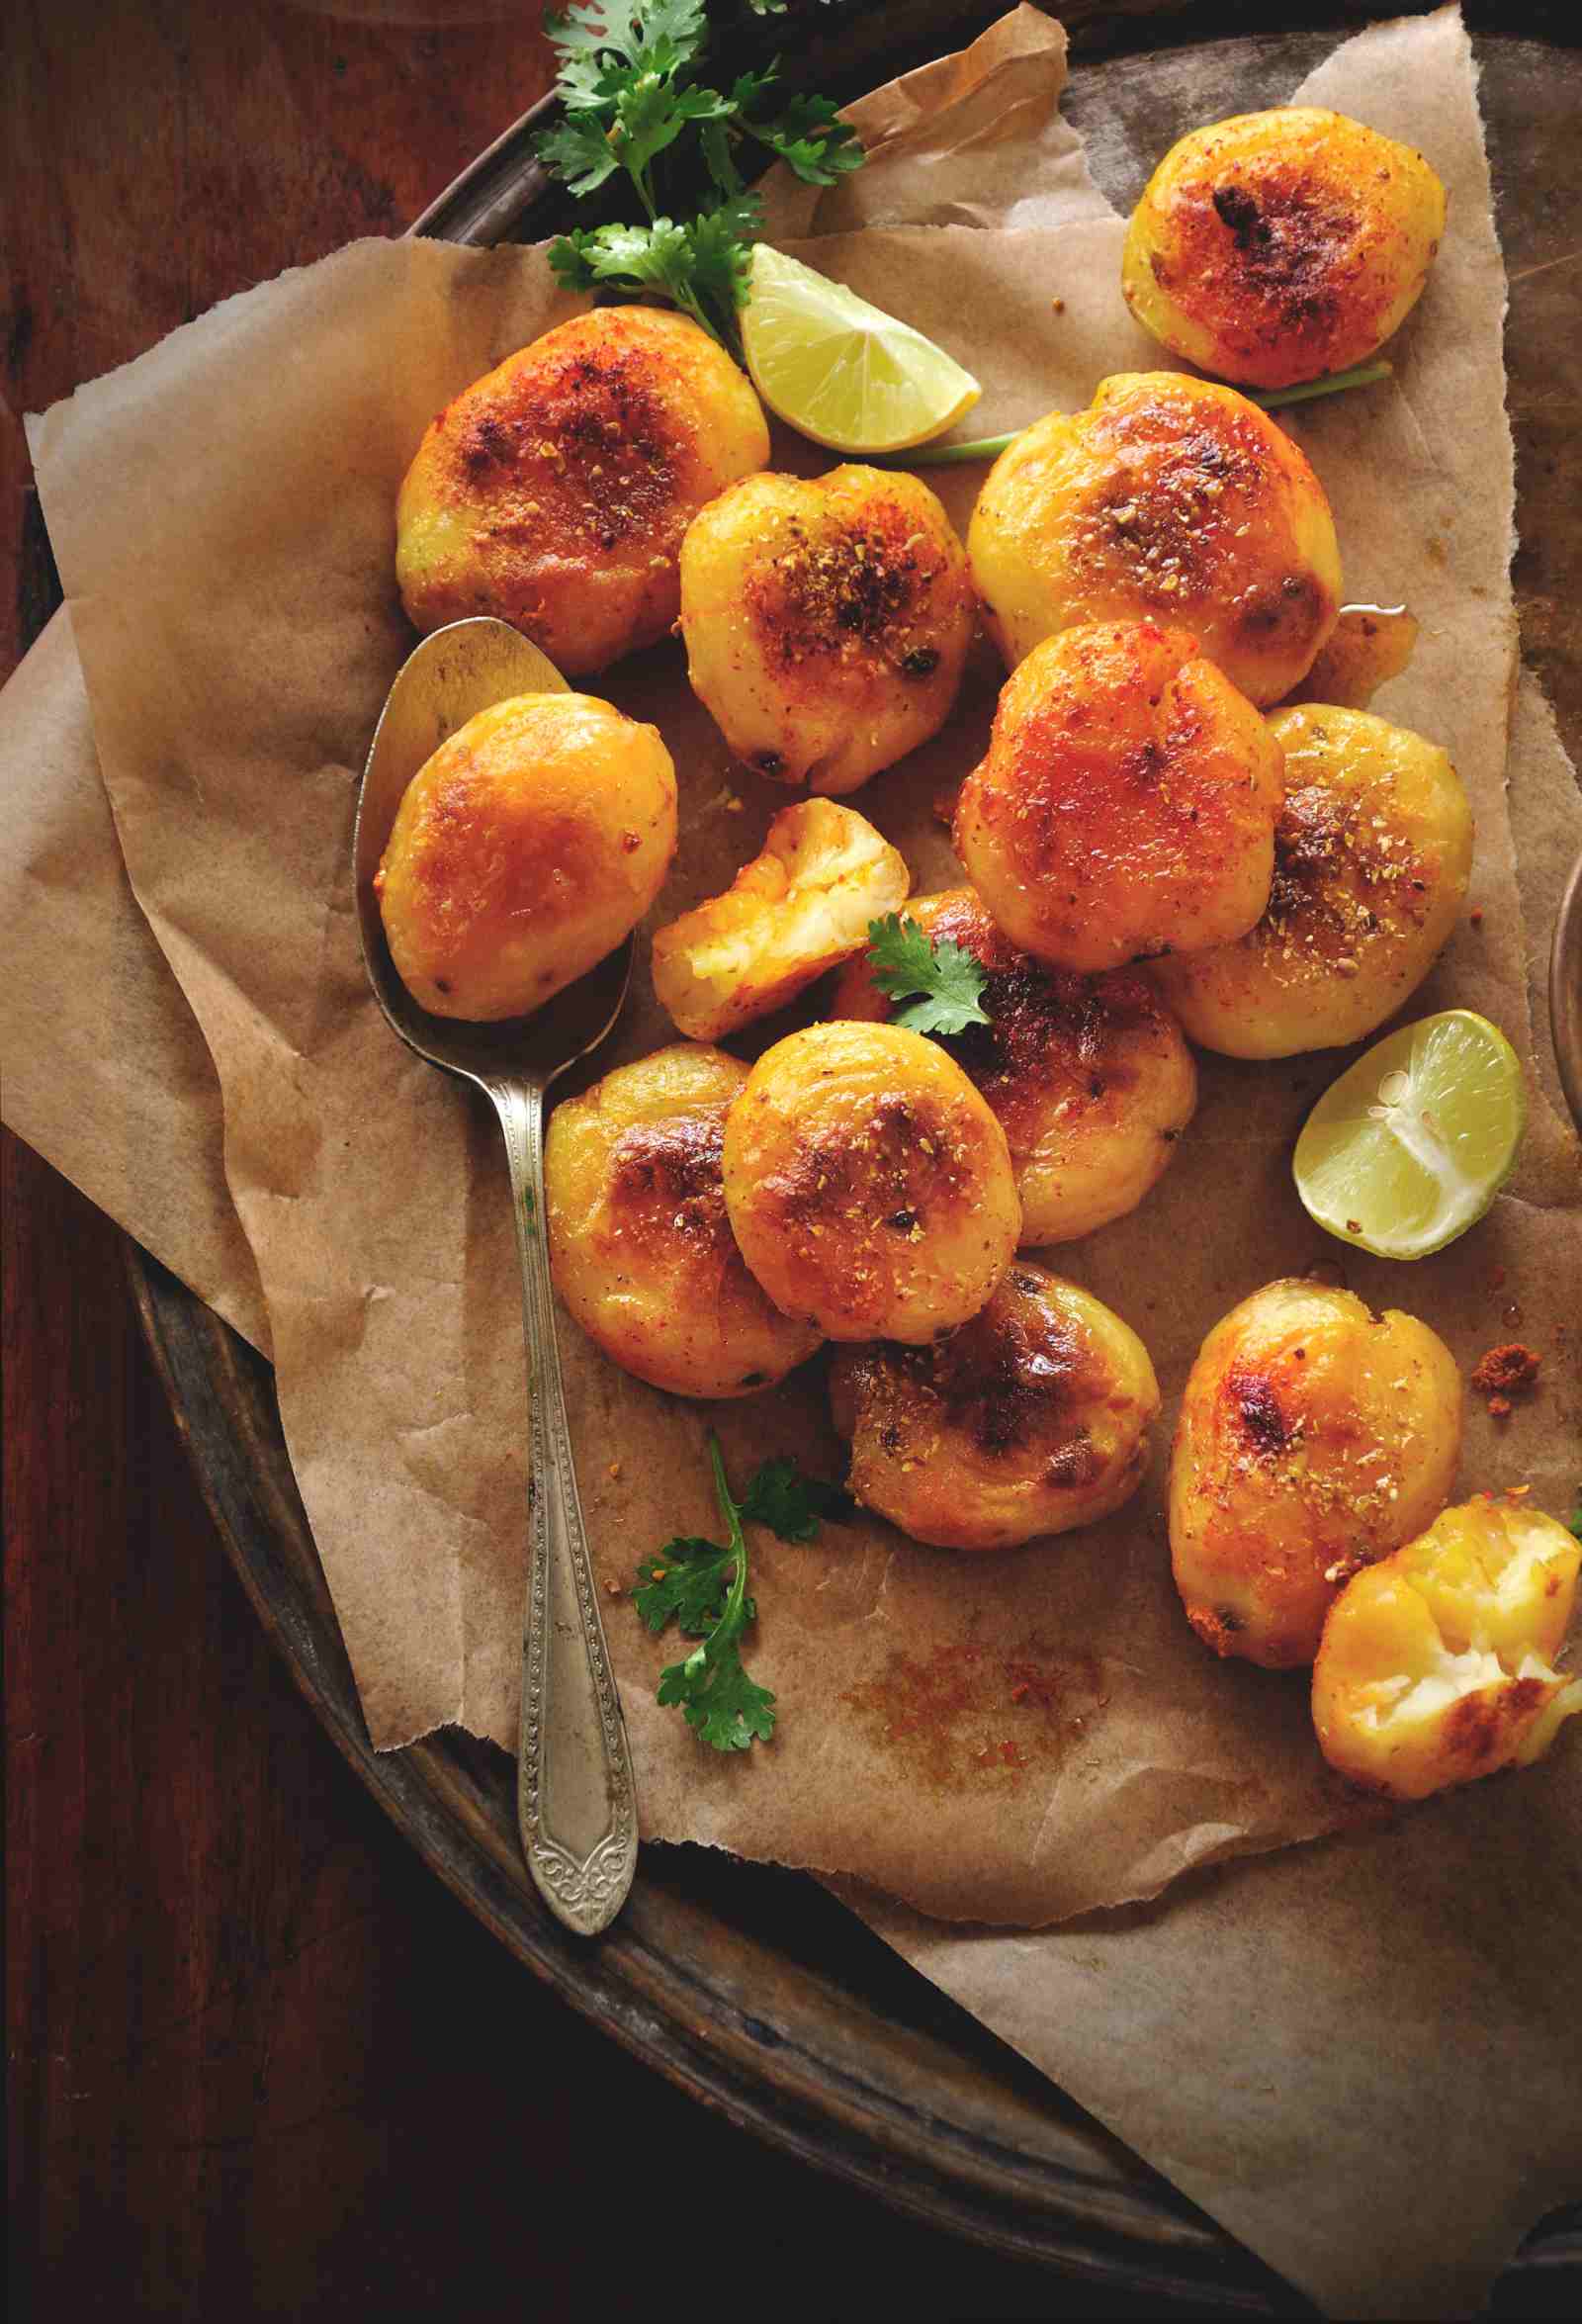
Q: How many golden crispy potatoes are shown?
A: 14